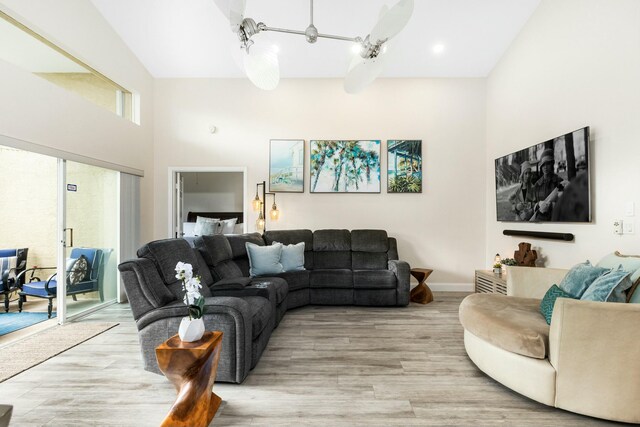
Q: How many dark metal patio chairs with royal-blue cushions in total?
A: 2